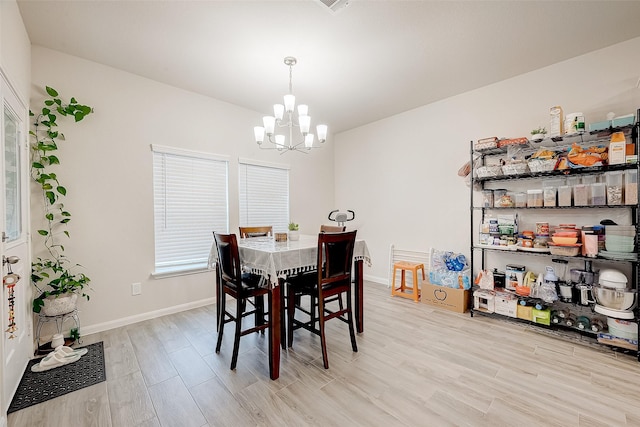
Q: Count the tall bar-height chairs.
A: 4